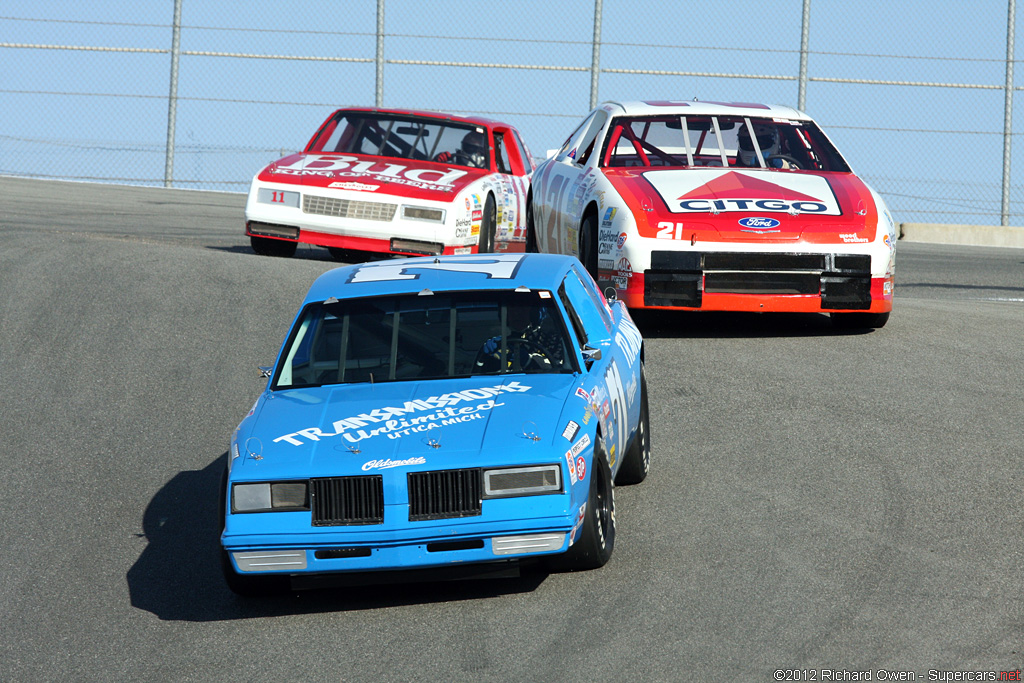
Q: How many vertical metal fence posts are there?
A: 5